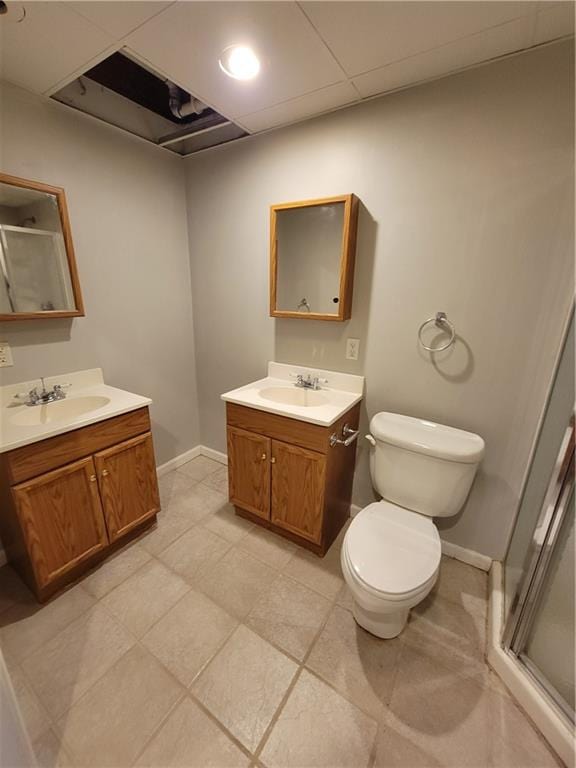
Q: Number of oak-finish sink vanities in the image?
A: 2